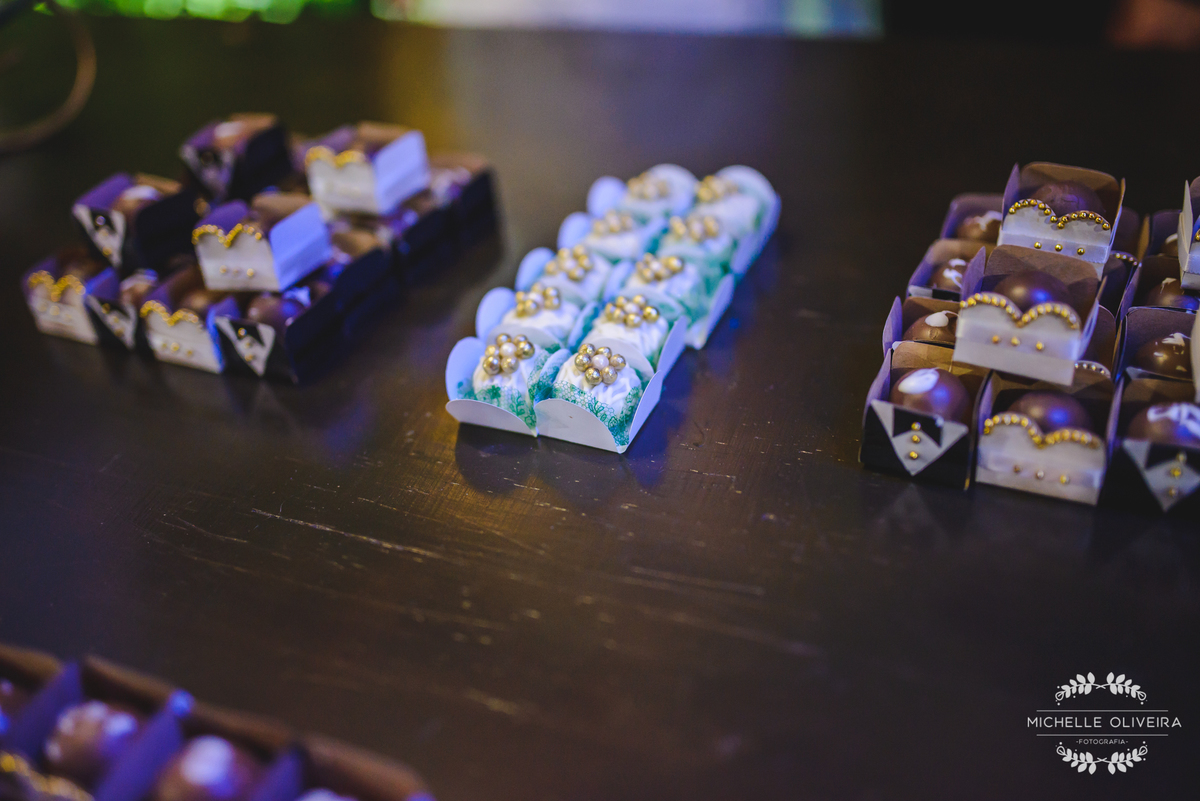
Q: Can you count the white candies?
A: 10